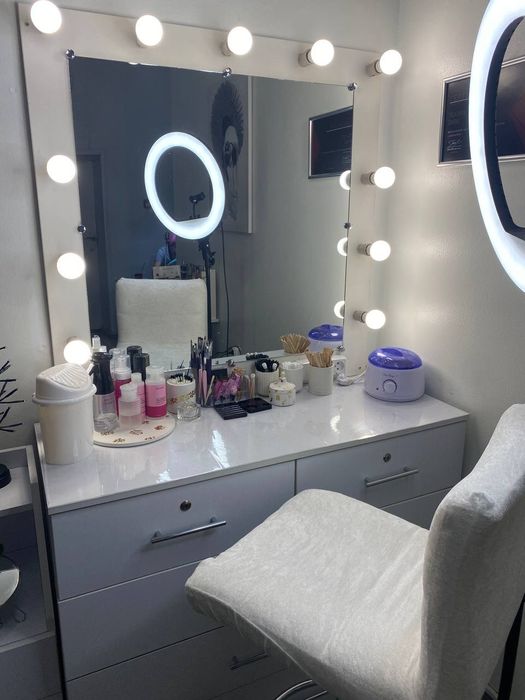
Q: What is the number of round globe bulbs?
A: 11